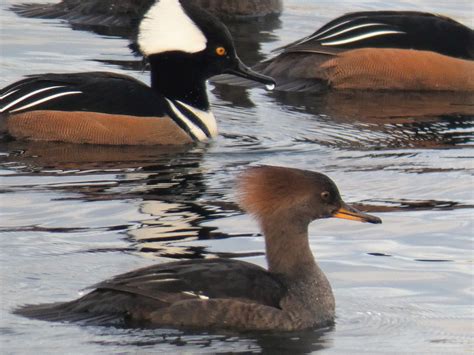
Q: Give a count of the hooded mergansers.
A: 4